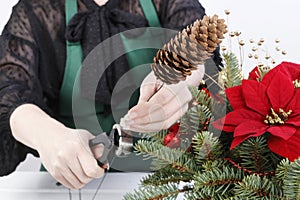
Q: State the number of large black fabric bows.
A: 1